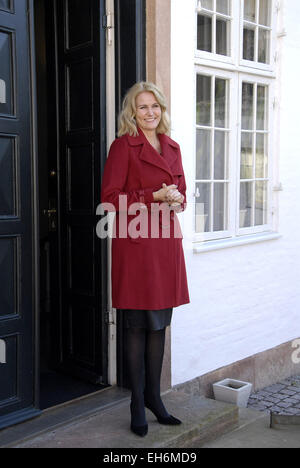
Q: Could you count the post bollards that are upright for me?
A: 0